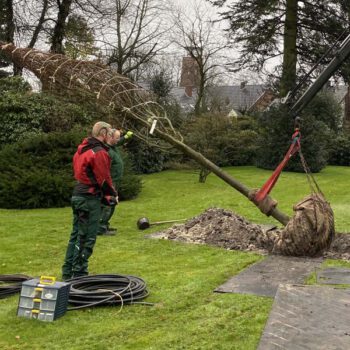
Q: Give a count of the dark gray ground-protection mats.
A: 3